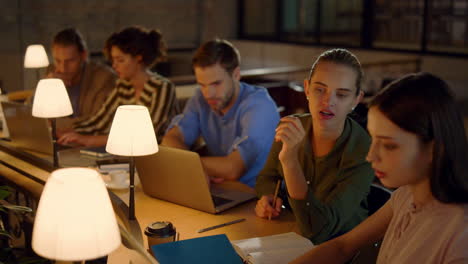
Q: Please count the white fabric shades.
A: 4